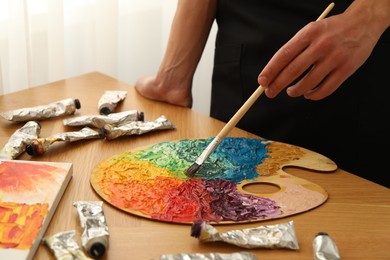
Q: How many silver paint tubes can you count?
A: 11